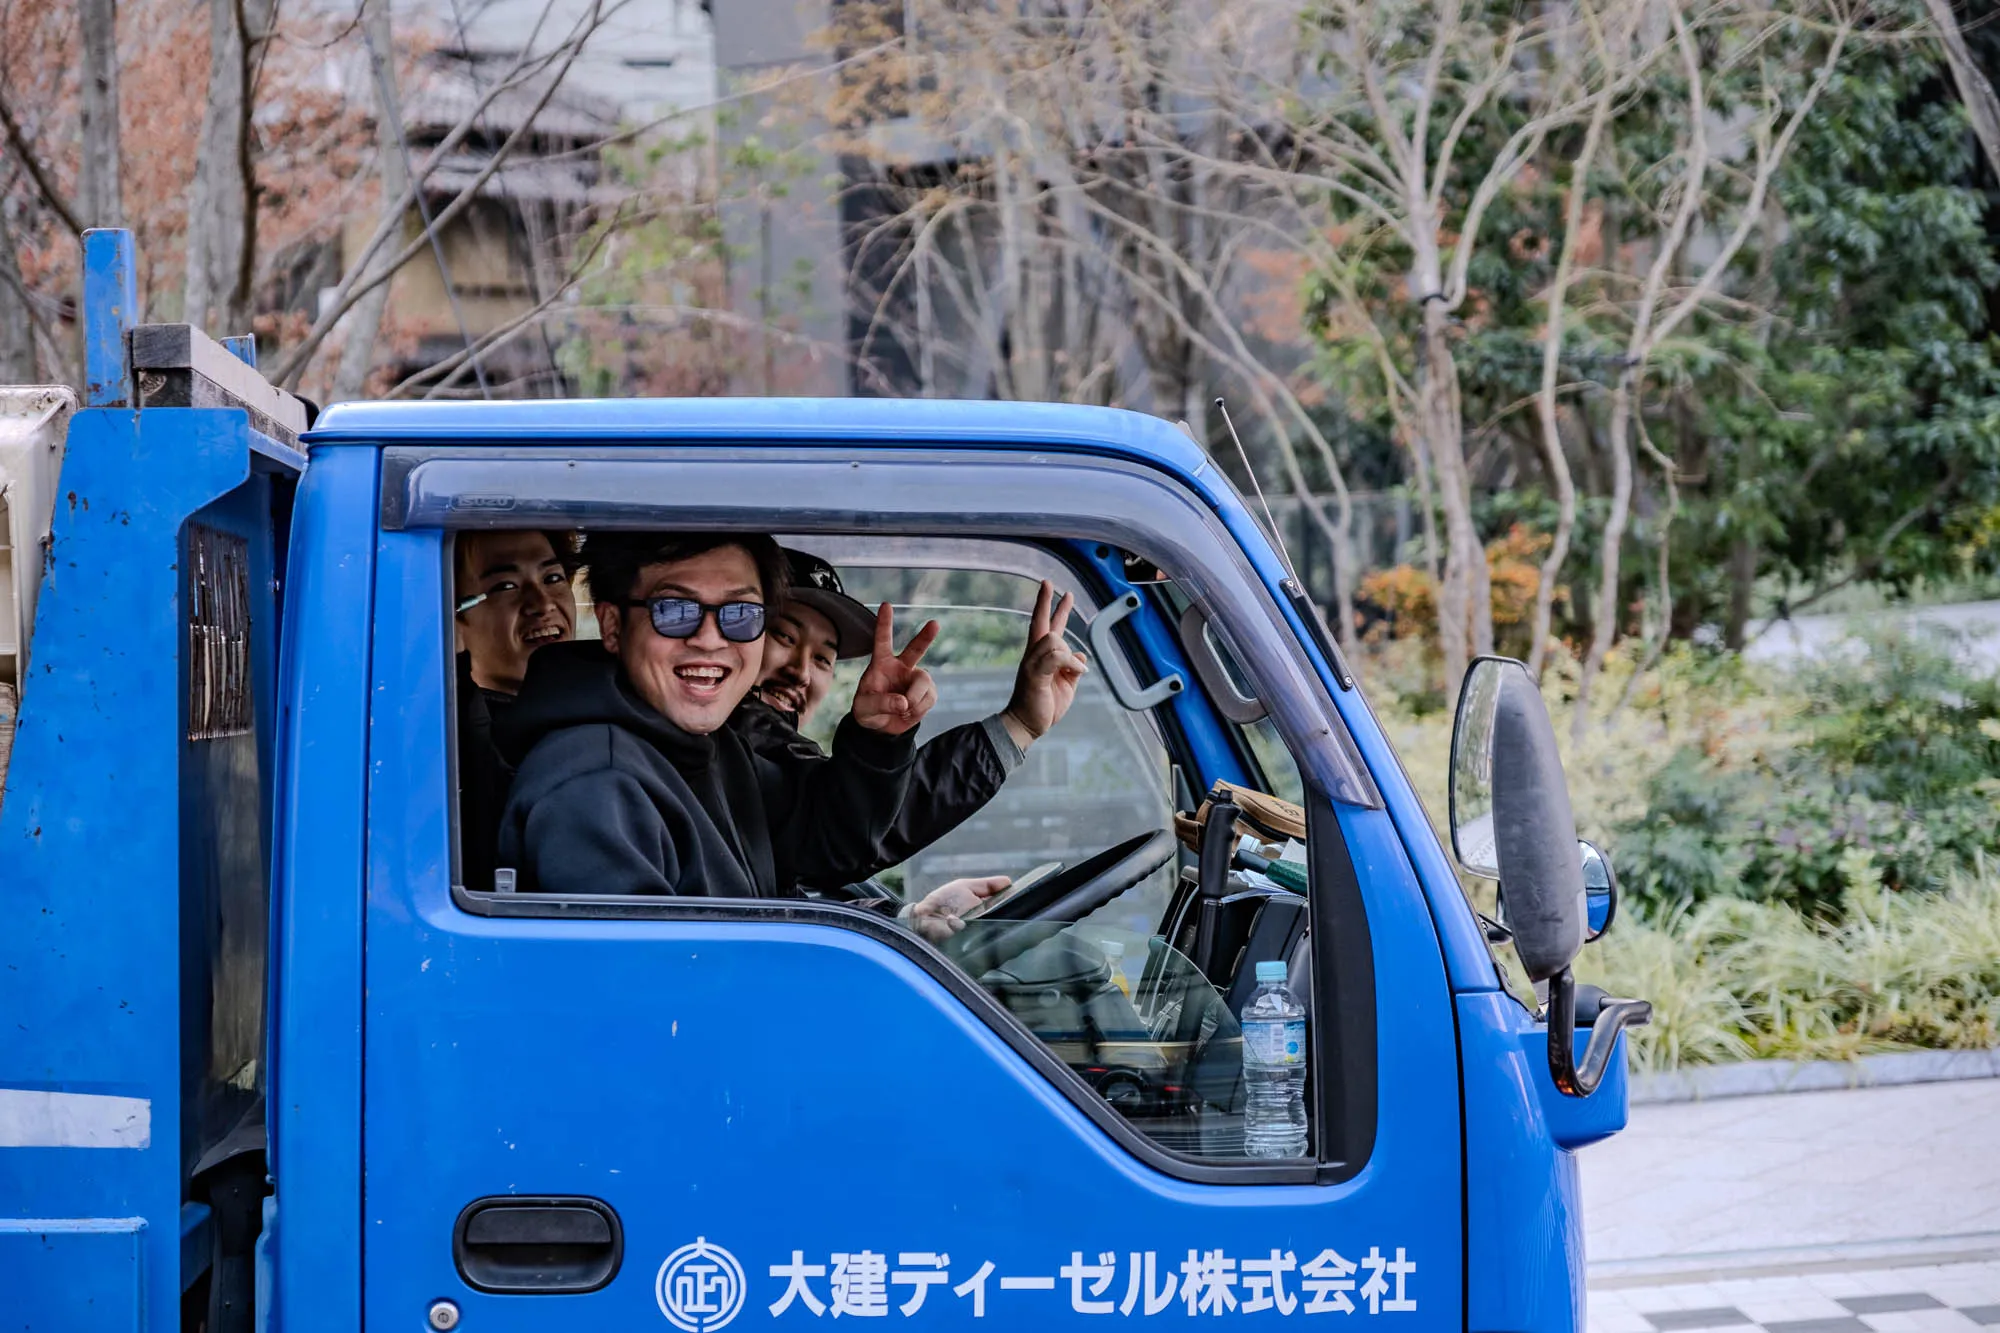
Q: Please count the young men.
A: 3